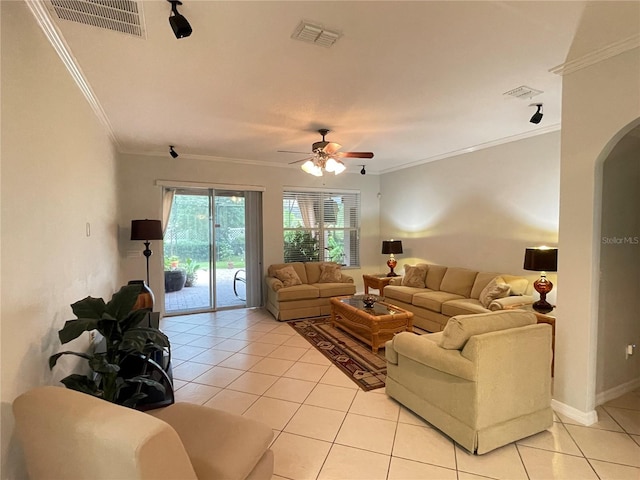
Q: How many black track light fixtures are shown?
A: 4